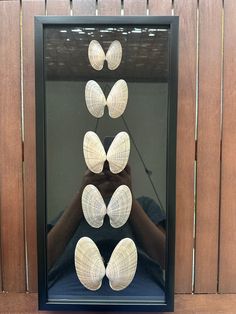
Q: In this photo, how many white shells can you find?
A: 10